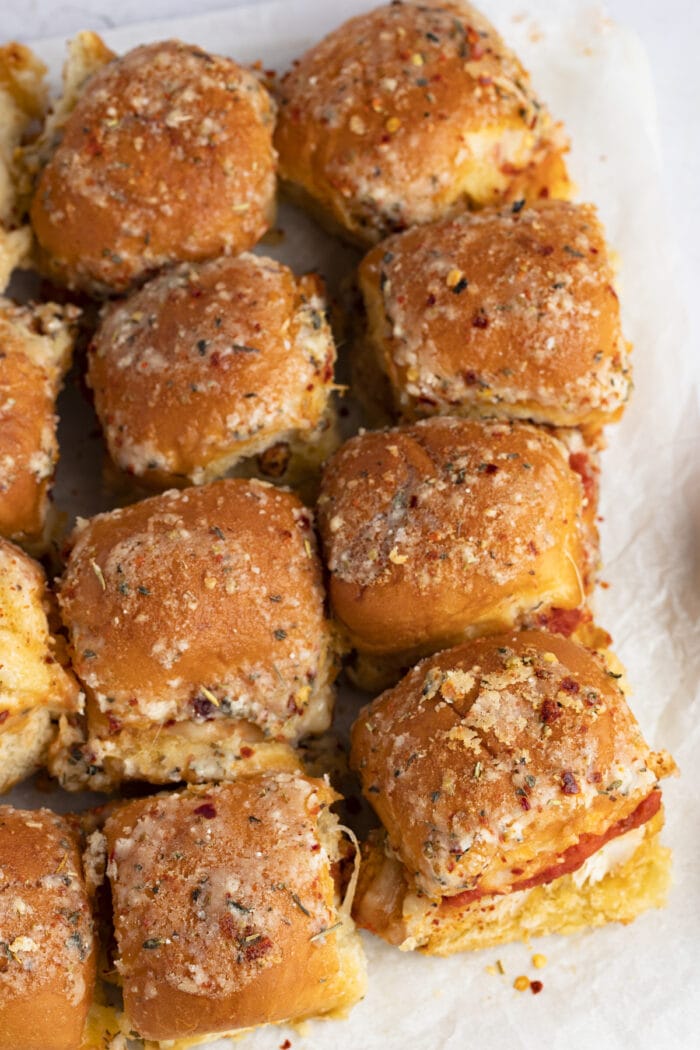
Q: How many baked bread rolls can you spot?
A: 12